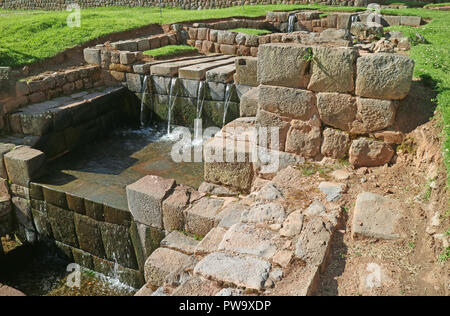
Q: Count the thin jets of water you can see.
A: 4